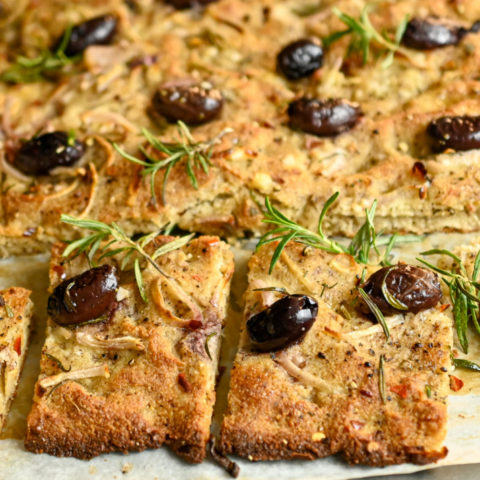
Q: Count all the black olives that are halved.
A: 0